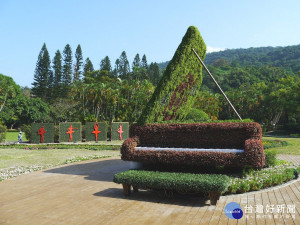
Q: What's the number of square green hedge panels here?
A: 4